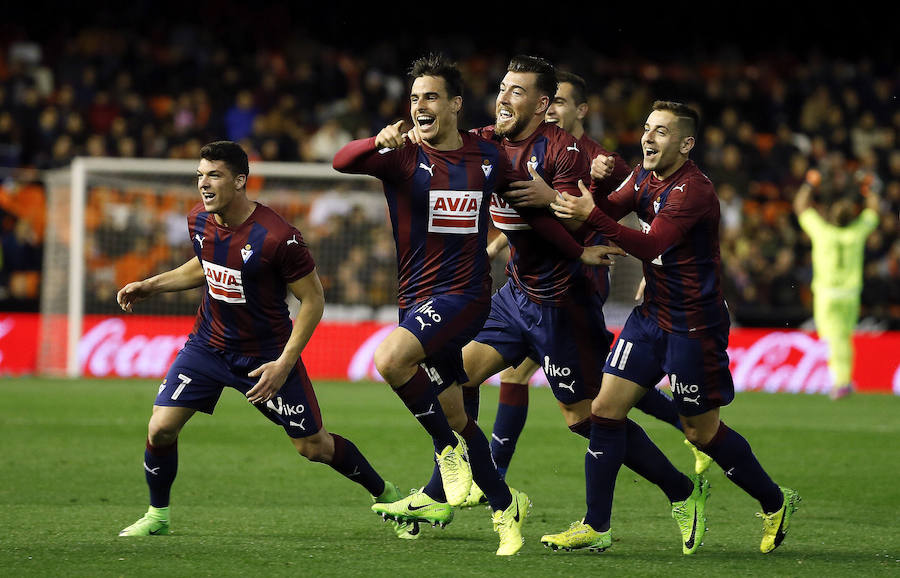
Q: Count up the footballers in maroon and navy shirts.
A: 5